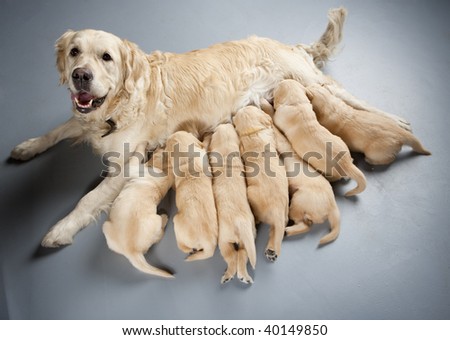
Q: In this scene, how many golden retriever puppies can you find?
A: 7